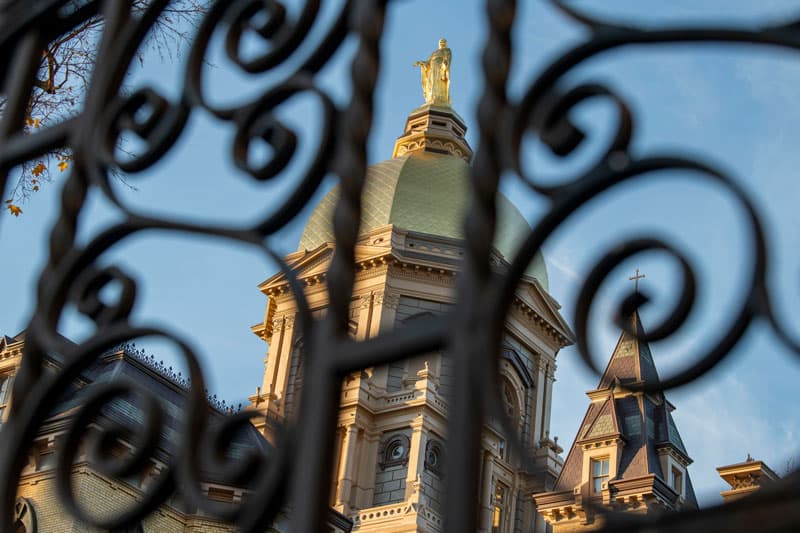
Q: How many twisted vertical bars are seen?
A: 3